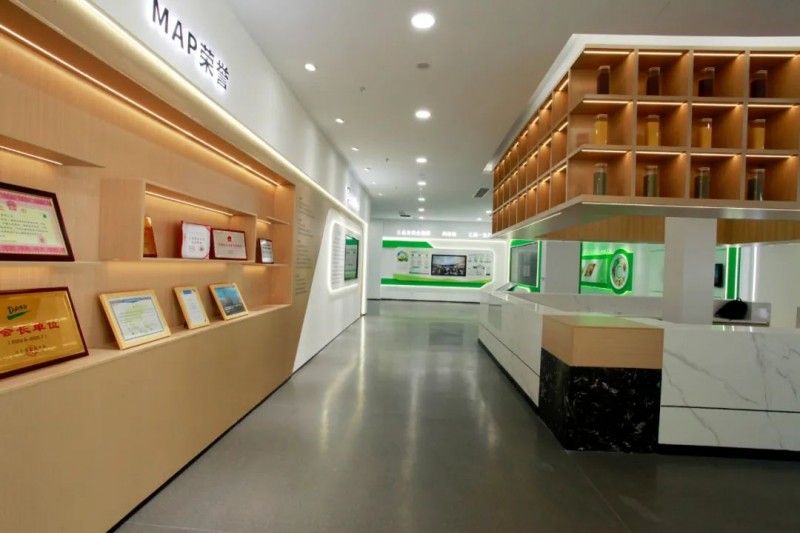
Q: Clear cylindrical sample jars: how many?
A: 12